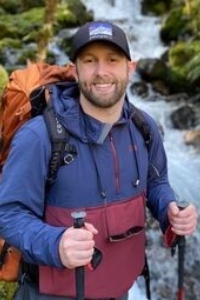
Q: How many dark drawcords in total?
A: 2